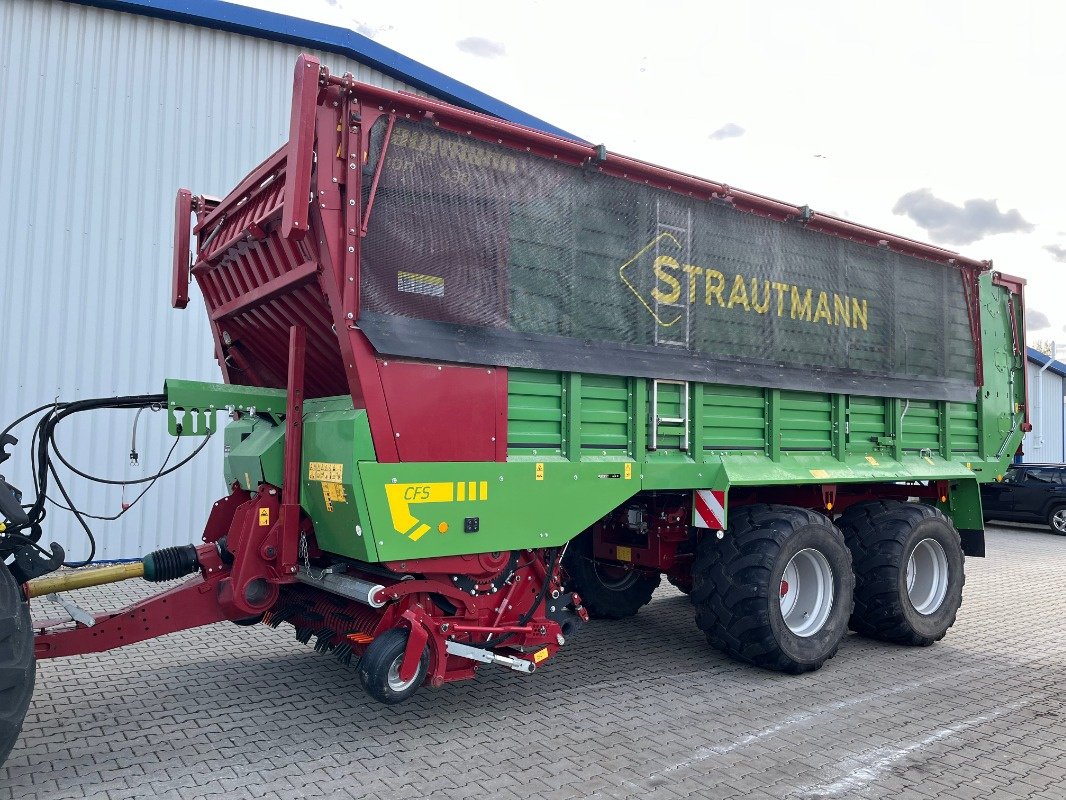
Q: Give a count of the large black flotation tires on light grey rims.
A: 2